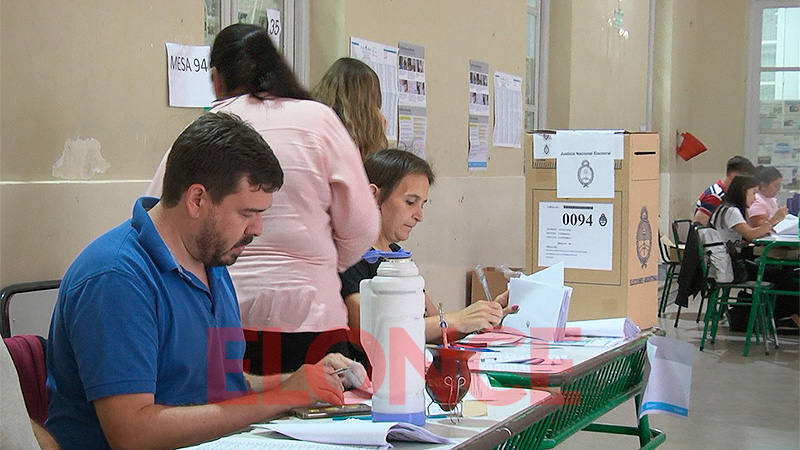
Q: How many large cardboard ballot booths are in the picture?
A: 1